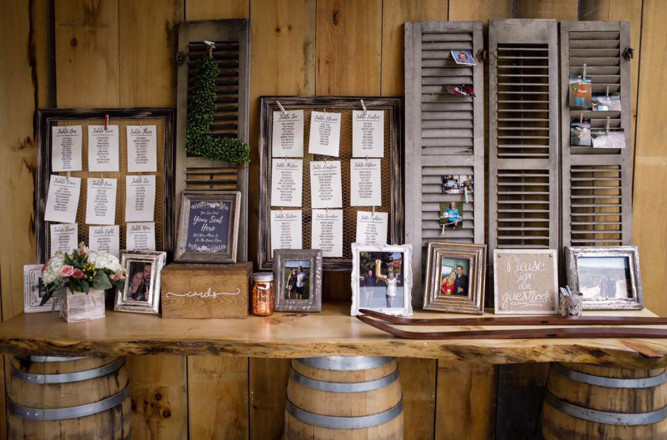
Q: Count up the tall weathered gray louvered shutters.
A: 4